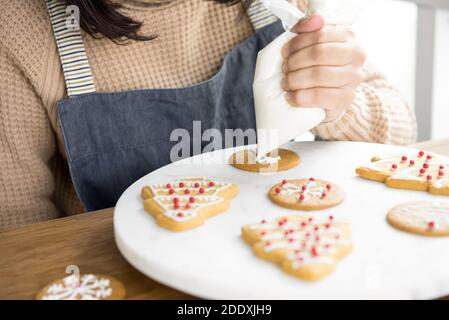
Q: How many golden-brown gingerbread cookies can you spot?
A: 7